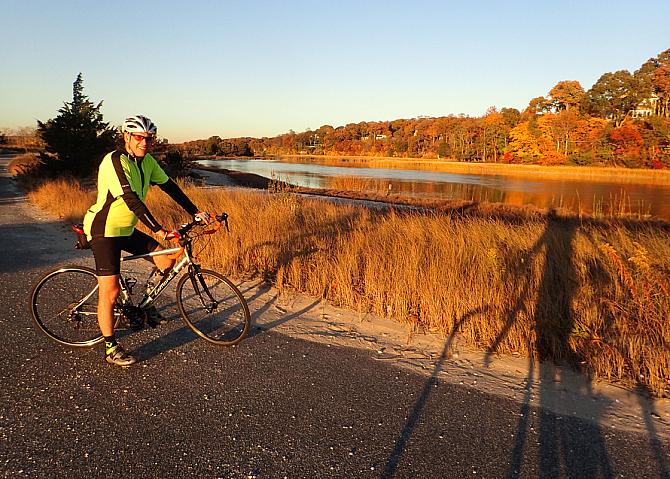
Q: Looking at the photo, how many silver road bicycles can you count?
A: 1